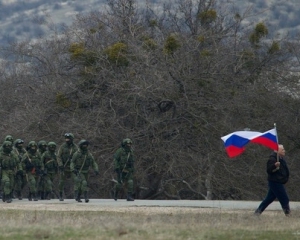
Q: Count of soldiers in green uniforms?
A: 9